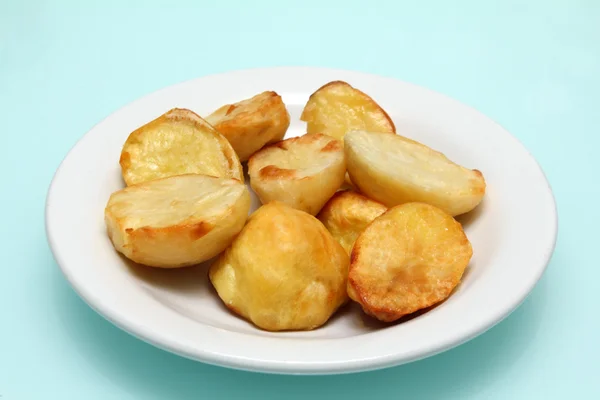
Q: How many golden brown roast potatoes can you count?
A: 9